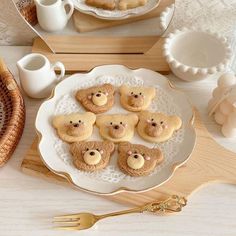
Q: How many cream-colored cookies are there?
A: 4